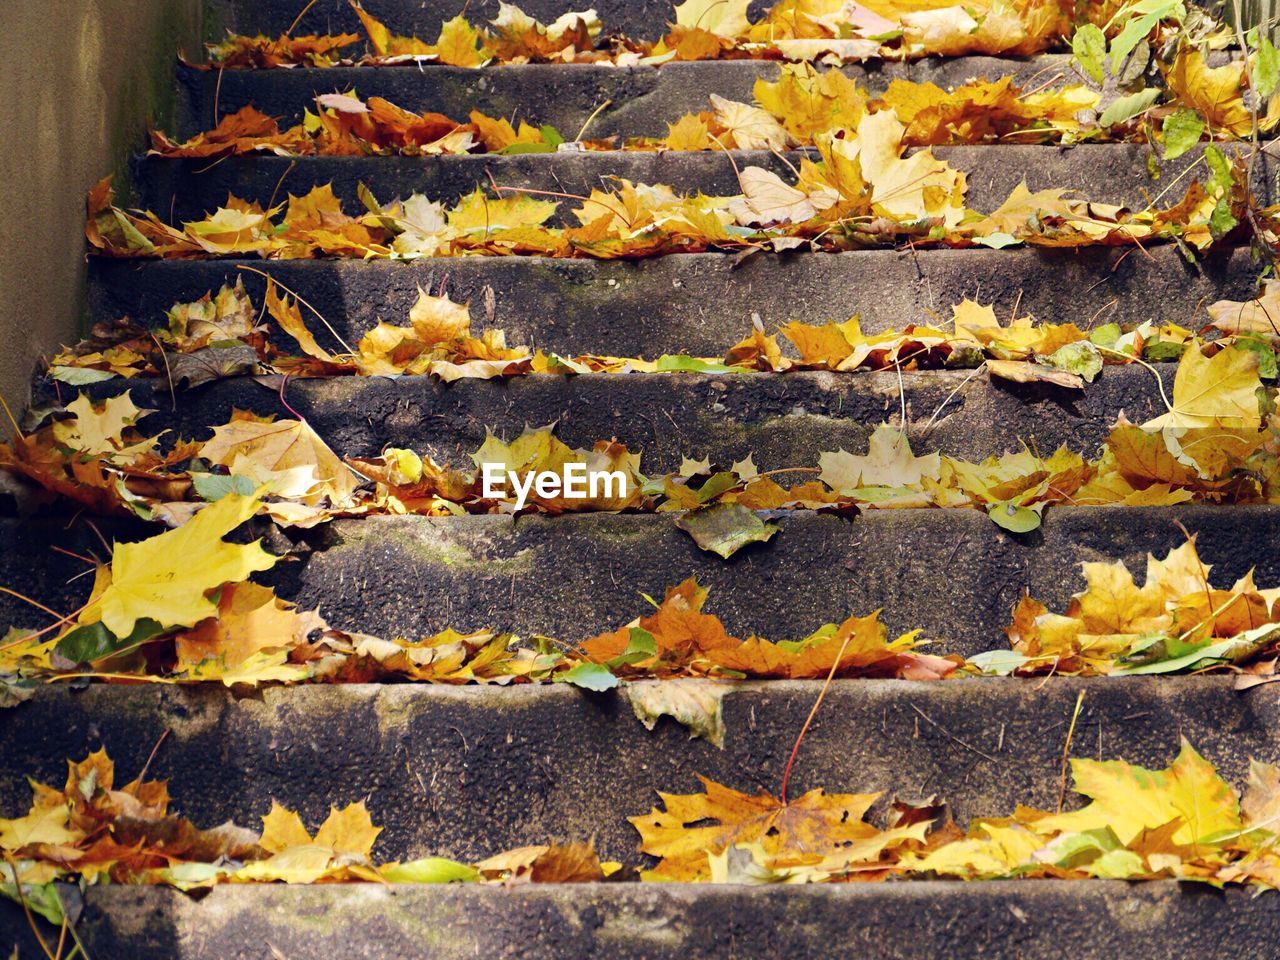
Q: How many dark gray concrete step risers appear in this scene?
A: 8